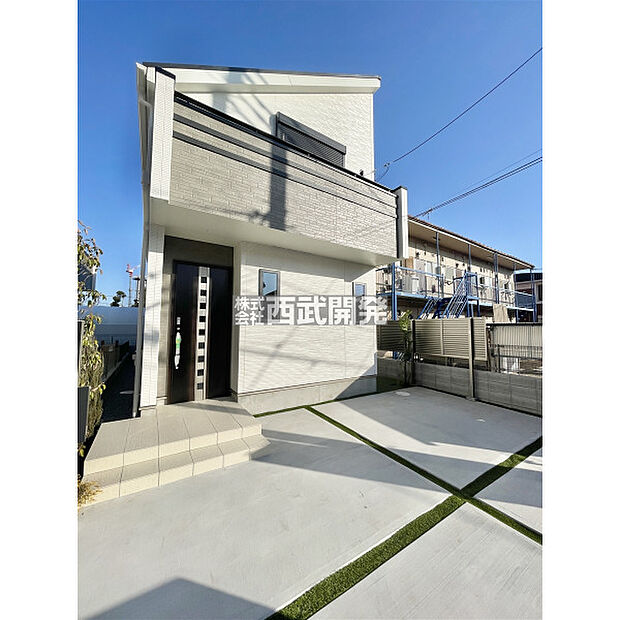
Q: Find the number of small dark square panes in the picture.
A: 9